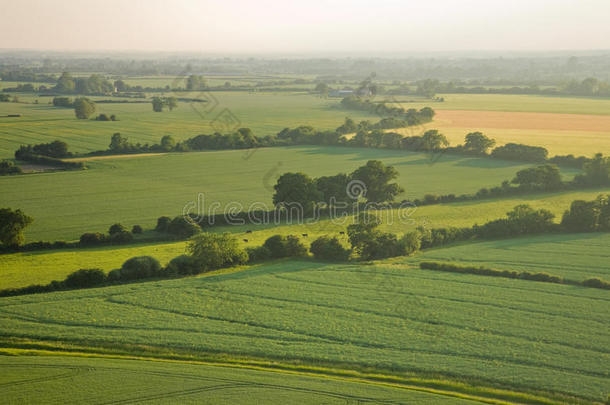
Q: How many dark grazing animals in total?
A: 4